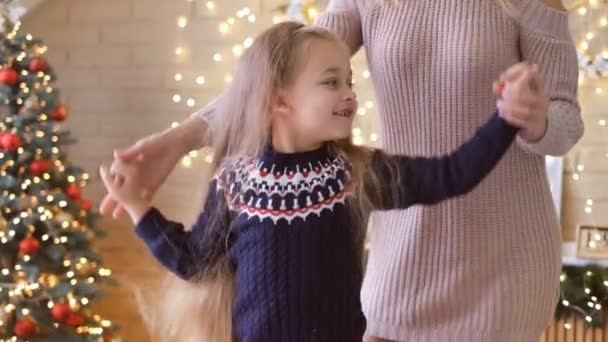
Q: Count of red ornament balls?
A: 11